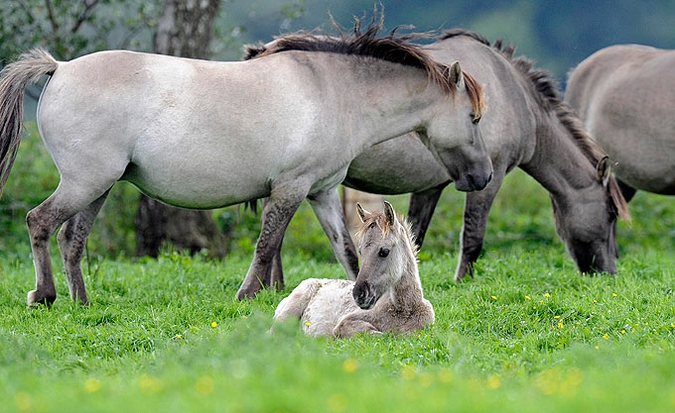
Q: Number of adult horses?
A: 3